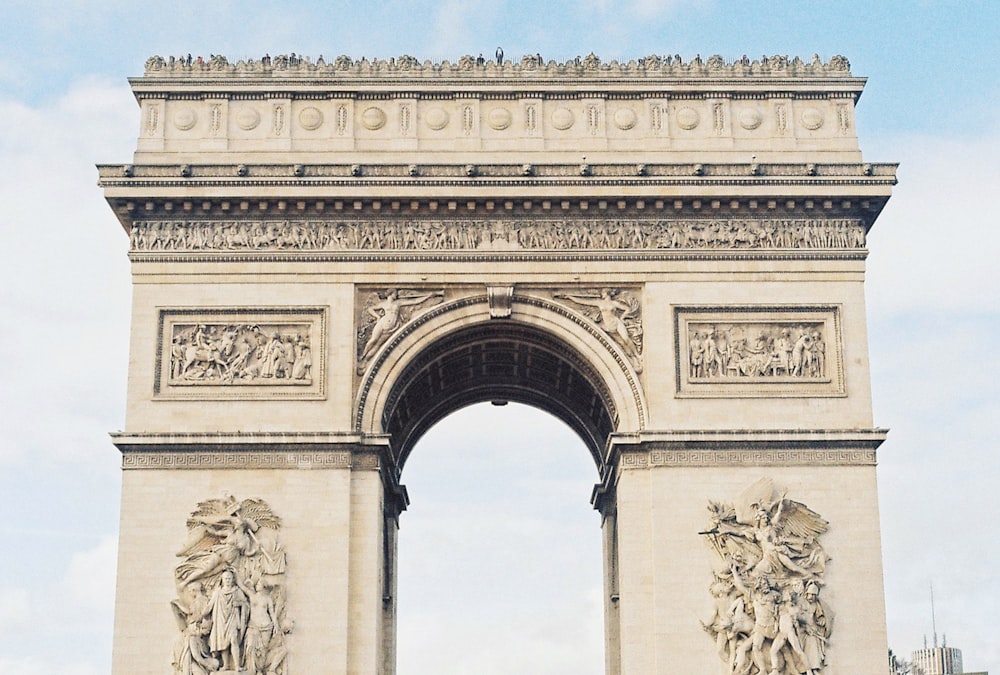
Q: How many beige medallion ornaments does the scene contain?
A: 11